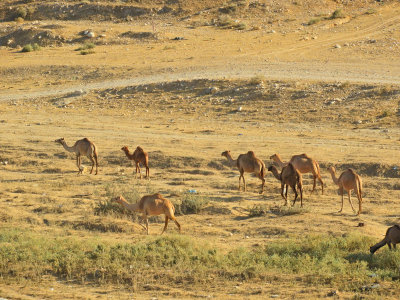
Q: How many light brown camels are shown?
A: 5